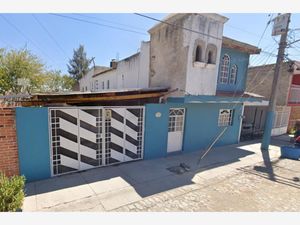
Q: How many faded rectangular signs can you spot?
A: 1